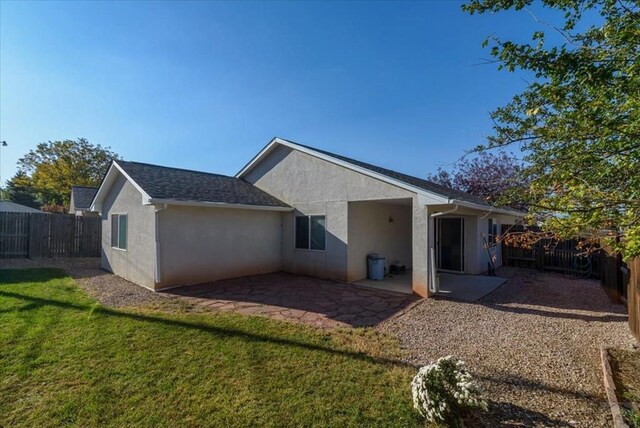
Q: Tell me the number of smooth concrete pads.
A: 1